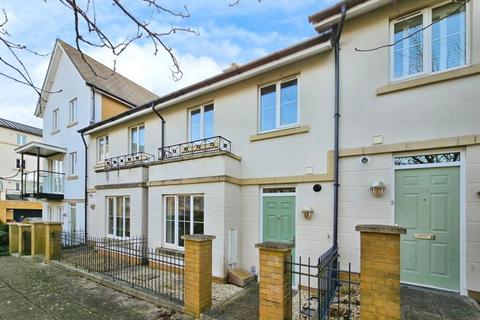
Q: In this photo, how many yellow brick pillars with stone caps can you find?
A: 7